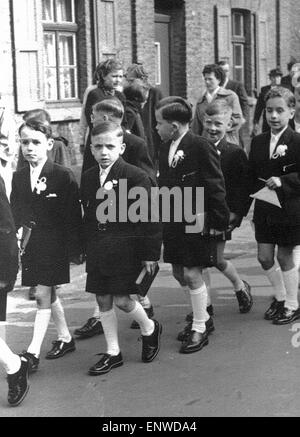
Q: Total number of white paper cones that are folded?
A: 1